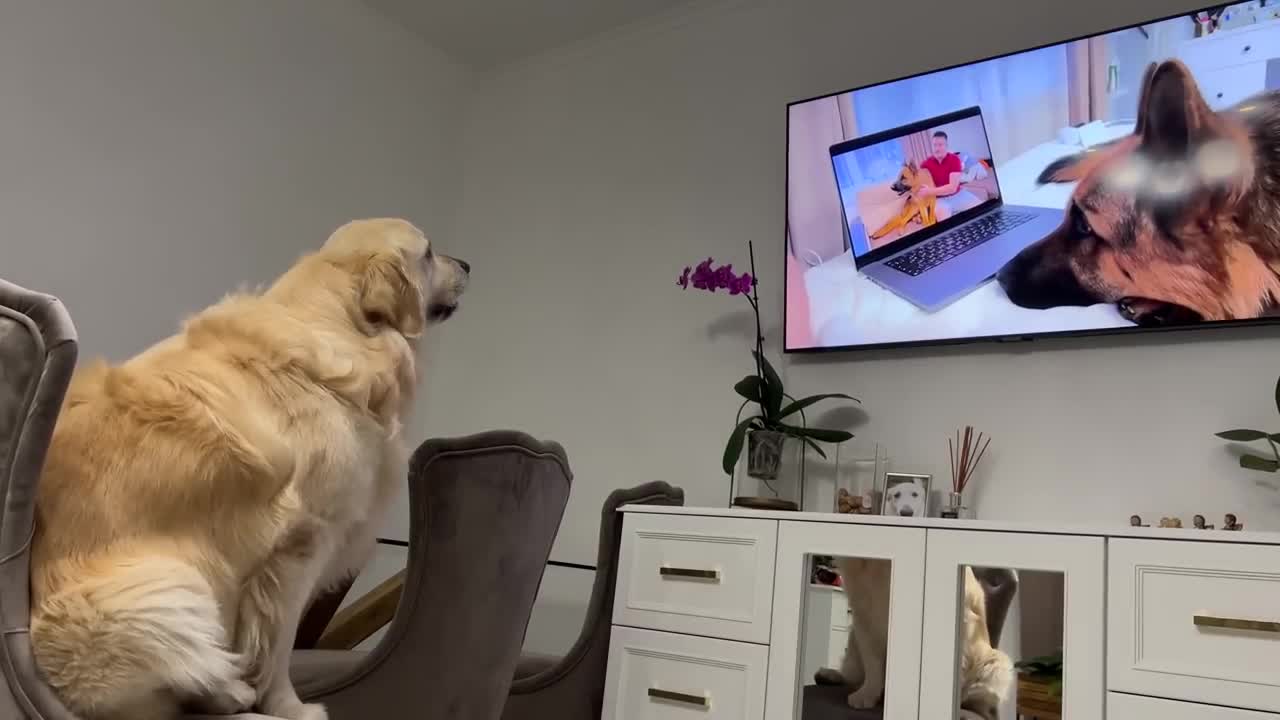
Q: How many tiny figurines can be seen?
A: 4